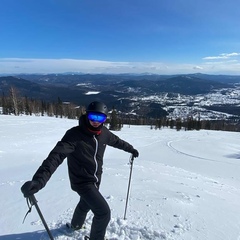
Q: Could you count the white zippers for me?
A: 1